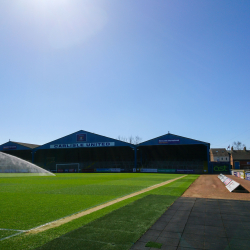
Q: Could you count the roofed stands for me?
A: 3